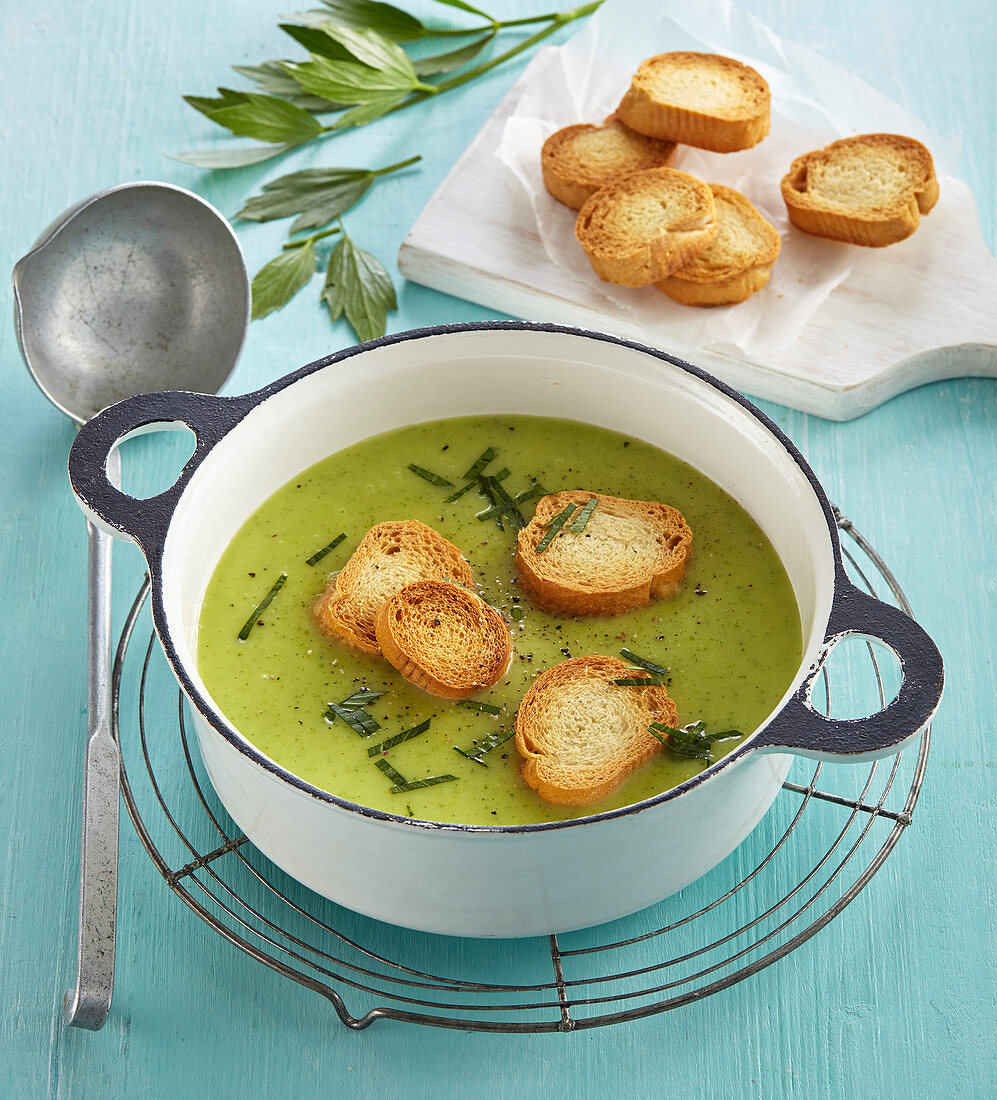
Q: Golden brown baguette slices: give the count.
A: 9